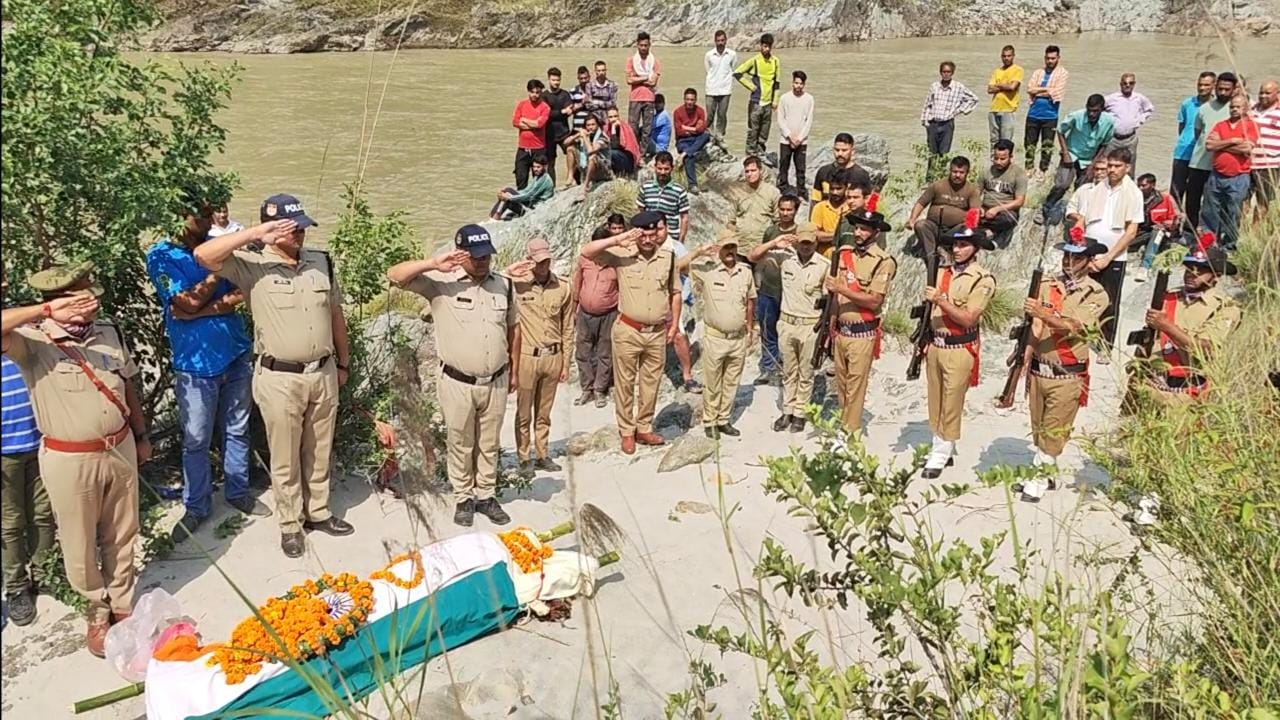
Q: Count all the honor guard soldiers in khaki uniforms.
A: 4